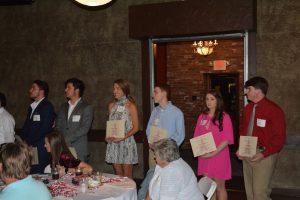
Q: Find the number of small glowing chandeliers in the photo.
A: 1